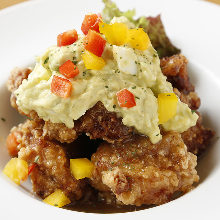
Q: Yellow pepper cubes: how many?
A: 7